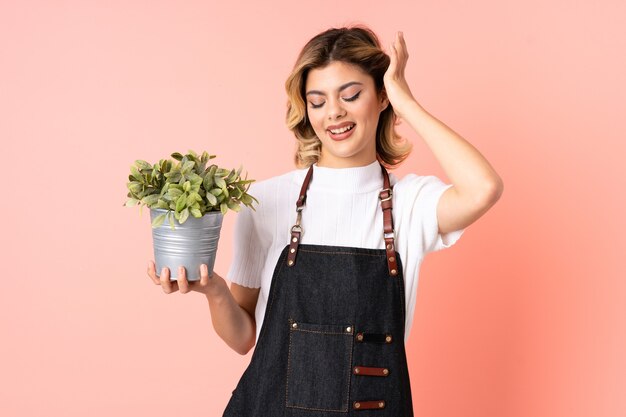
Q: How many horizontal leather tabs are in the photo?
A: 3